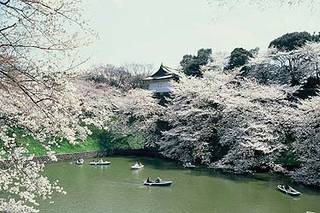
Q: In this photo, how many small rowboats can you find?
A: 6